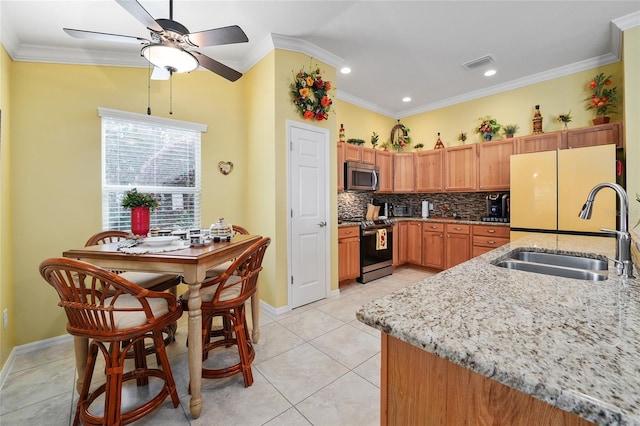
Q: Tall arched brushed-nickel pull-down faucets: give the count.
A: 1